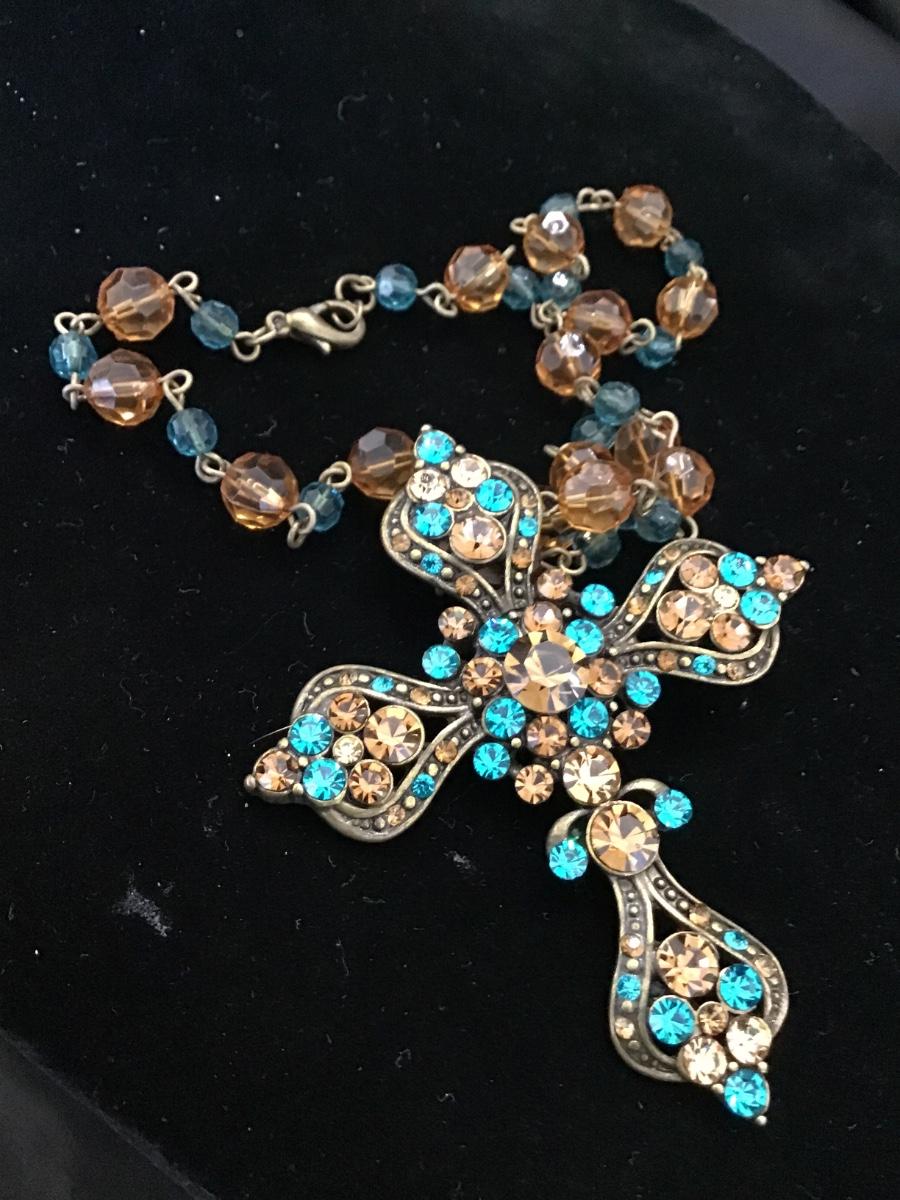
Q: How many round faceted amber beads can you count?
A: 14